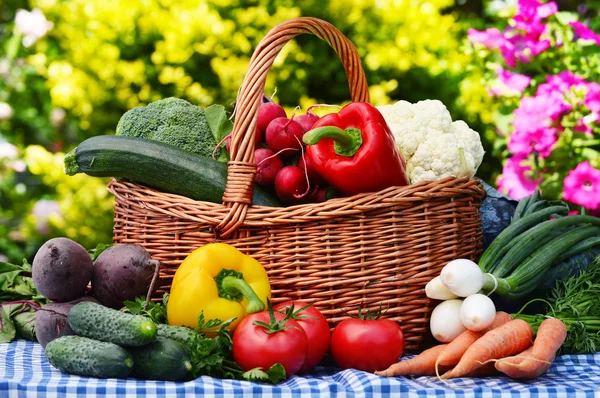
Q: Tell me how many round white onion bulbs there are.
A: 4